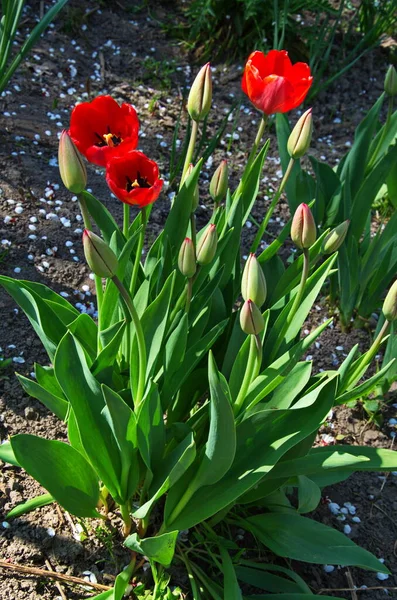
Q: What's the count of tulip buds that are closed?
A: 14